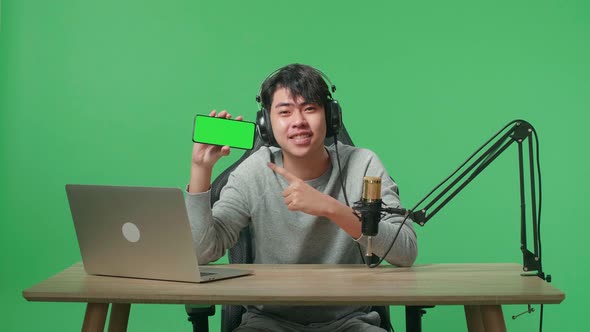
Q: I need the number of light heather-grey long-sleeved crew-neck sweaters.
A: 1